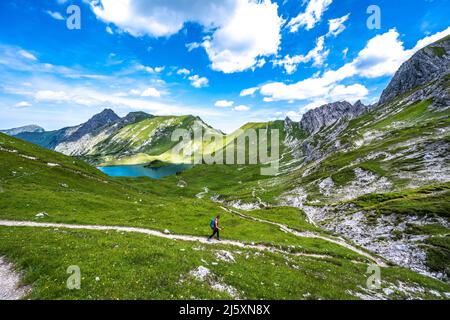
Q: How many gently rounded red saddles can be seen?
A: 0